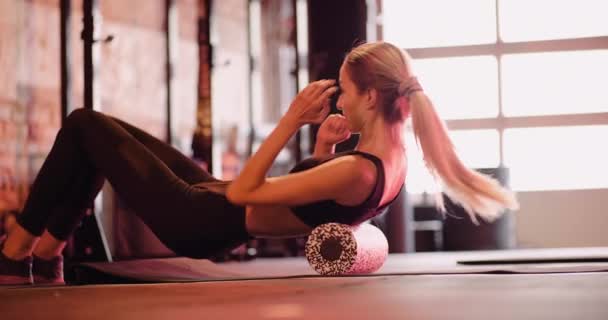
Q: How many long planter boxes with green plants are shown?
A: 0